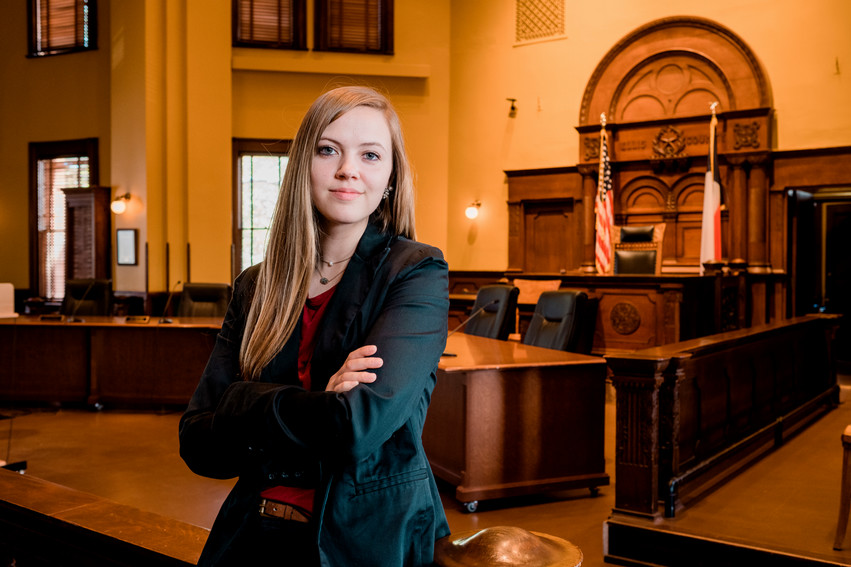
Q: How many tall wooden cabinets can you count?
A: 1